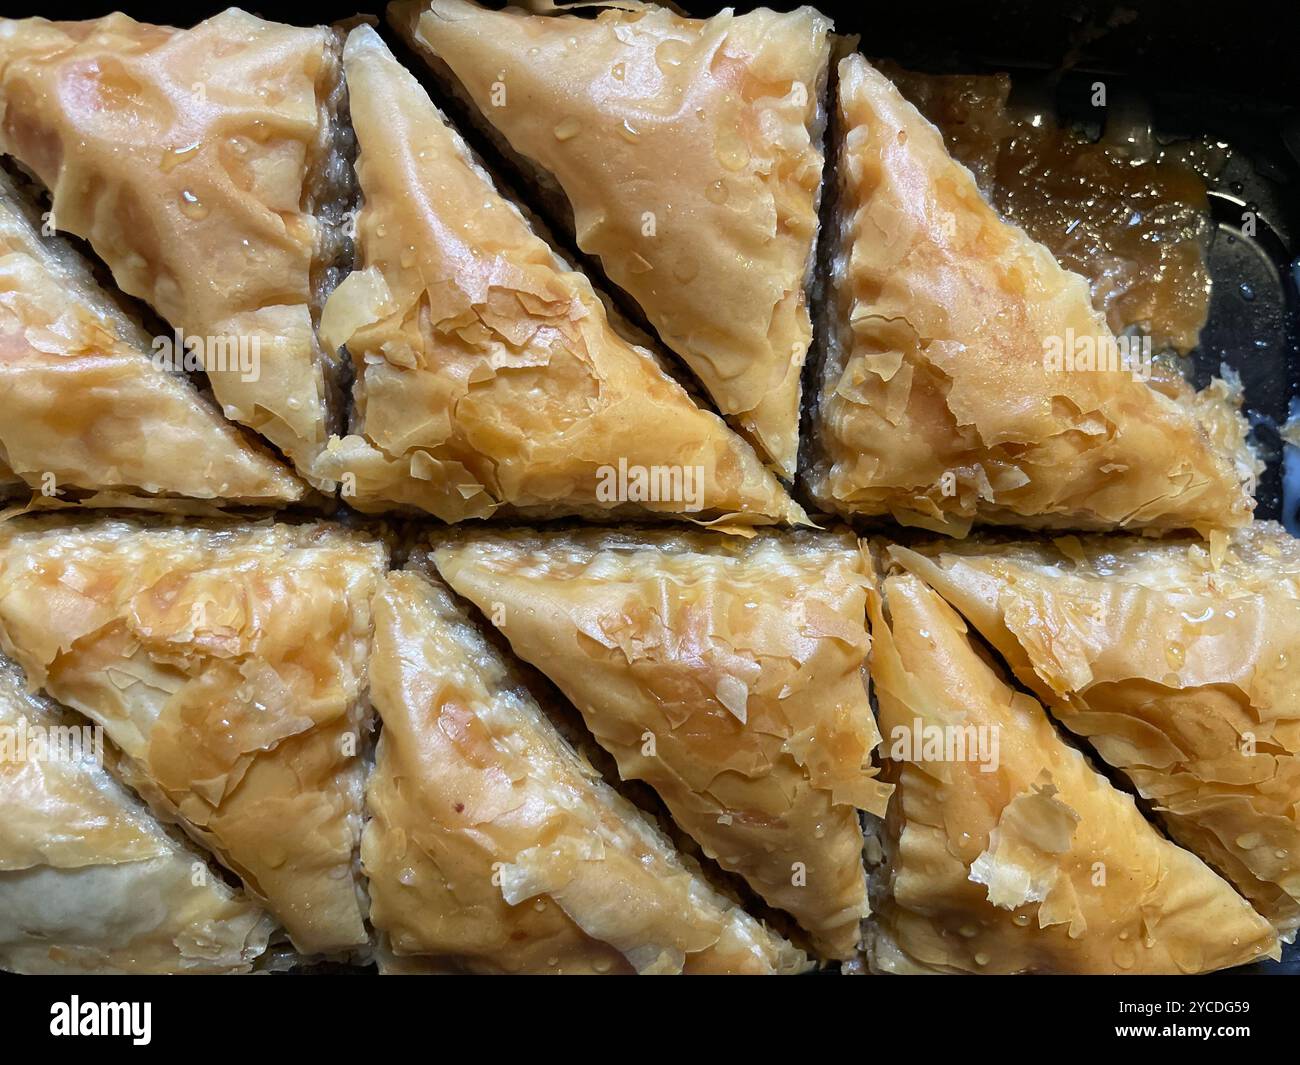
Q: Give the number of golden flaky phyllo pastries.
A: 11